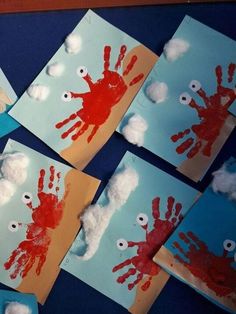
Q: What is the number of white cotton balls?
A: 11